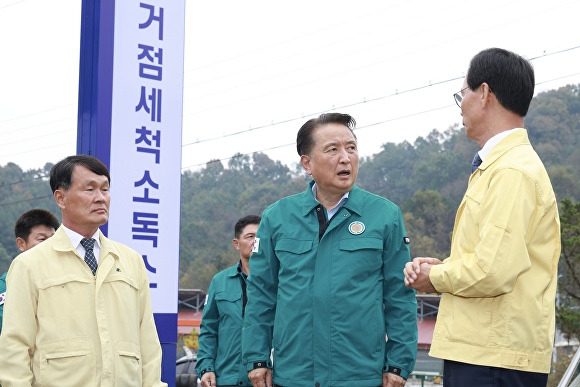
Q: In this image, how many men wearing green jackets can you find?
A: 3